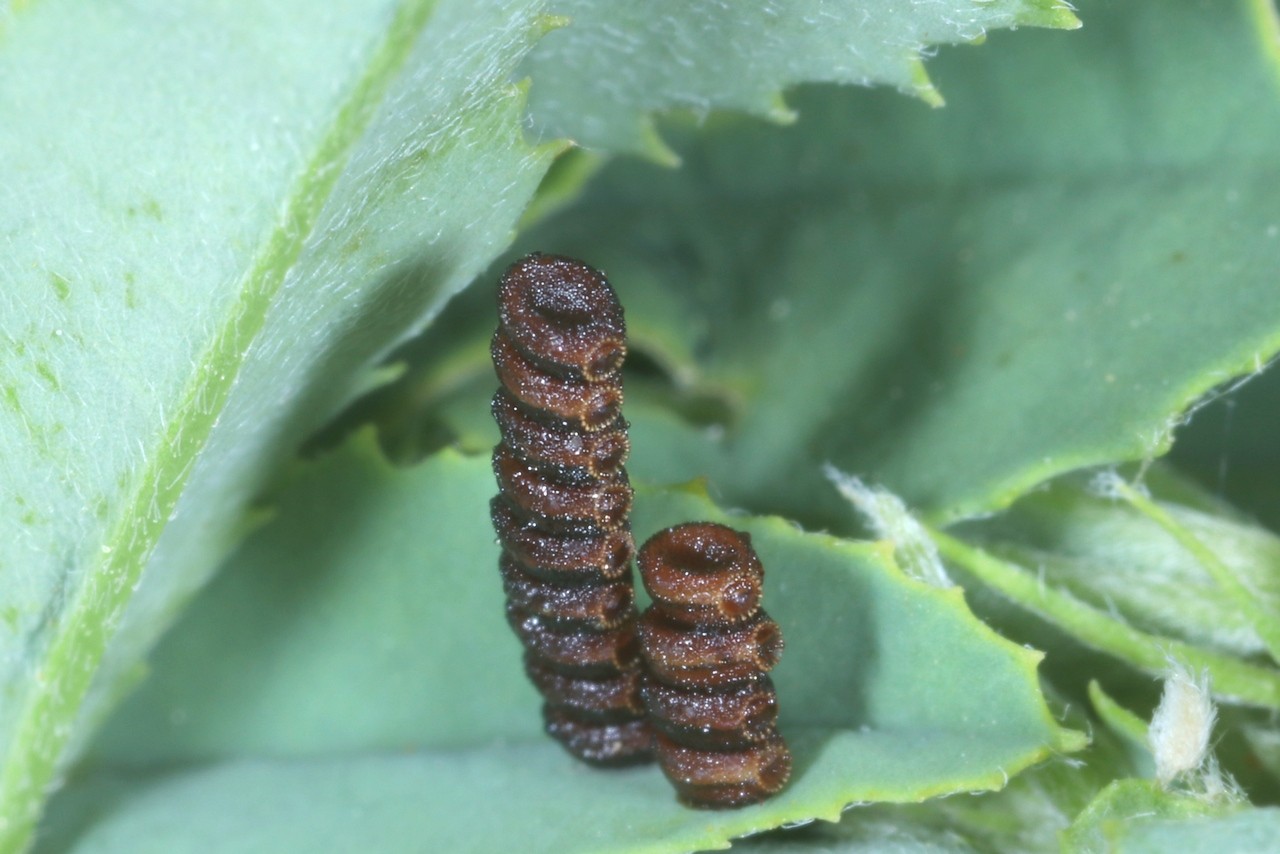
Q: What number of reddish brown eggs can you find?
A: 13